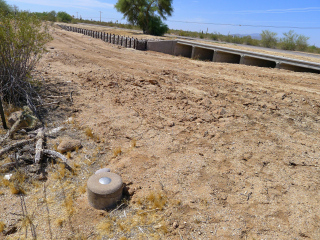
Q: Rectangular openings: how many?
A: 5